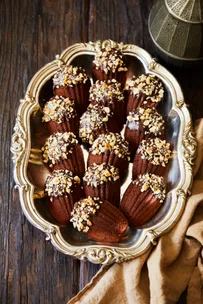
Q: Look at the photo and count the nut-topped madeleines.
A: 14